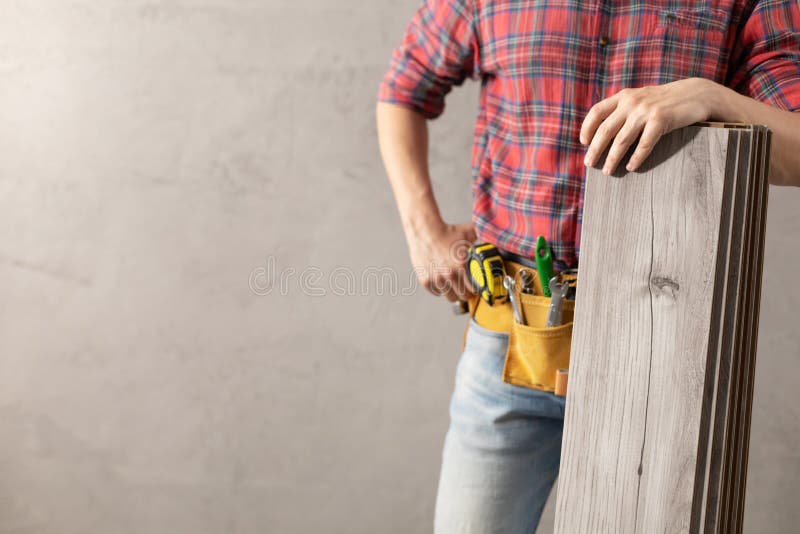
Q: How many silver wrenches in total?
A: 2